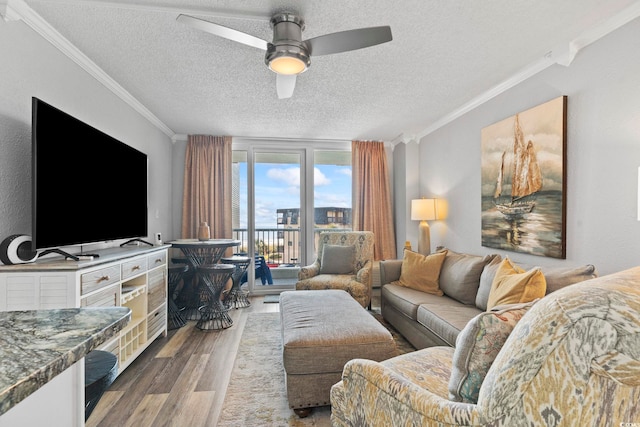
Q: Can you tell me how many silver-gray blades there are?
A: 3